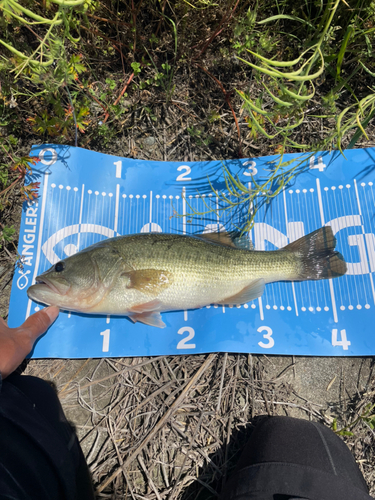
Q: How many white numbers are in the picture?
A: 9